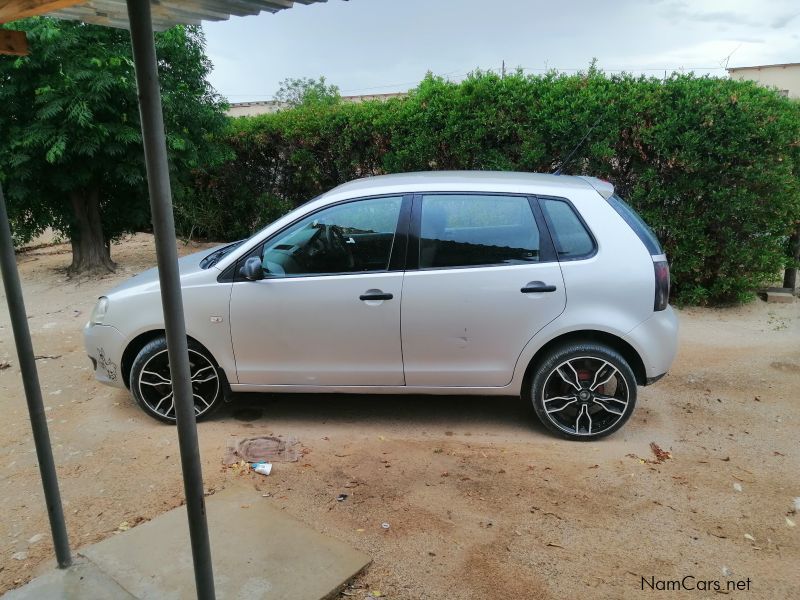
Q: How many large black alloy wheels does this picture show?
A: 2